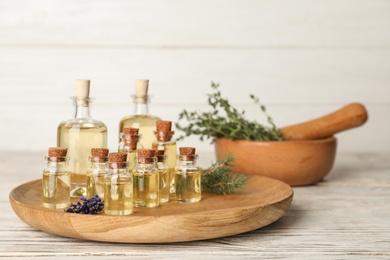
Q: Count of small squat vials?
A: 6